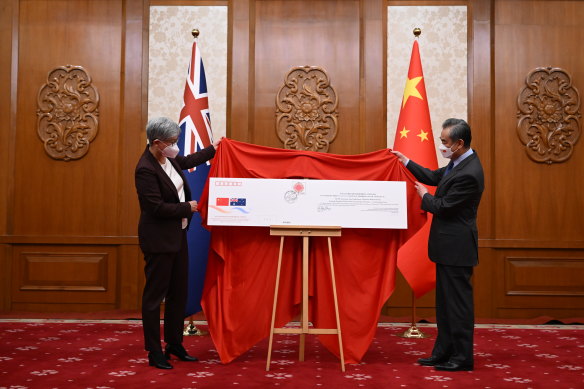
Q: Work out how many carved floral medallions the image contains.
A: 3